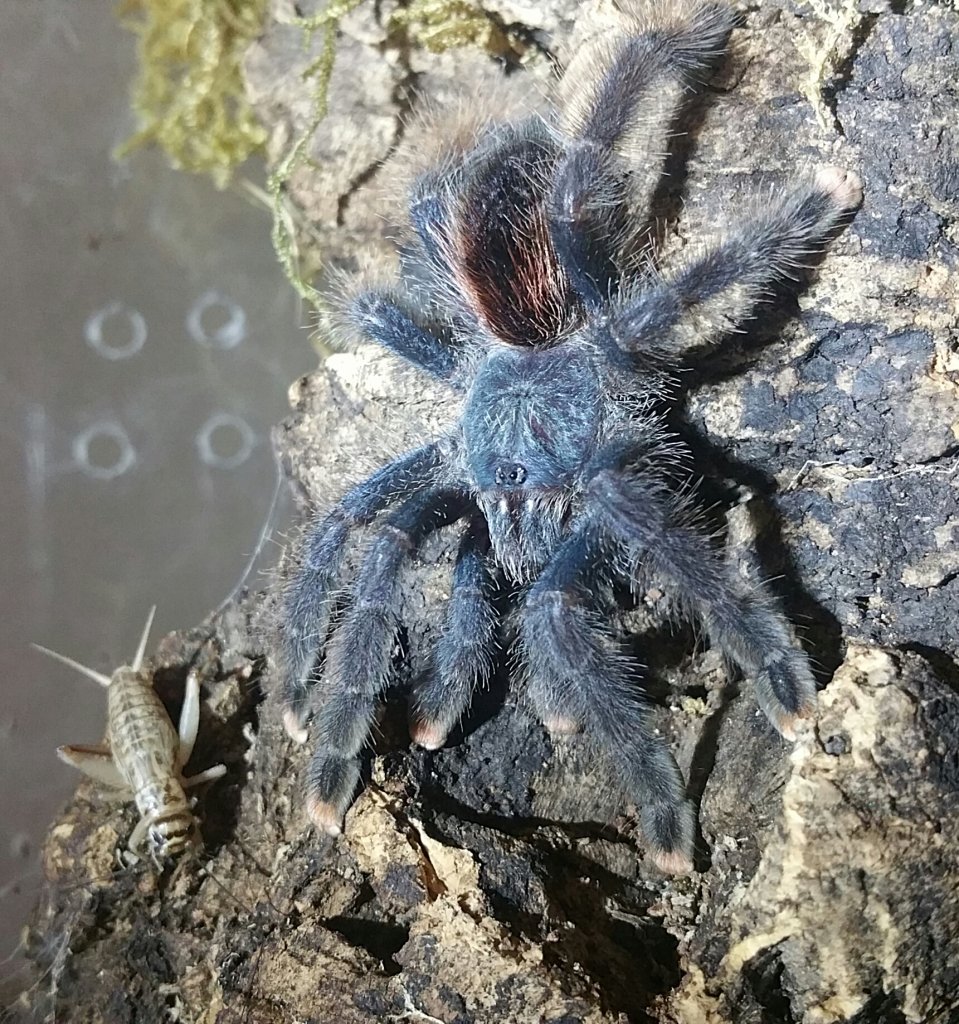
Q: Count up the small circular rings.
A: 4